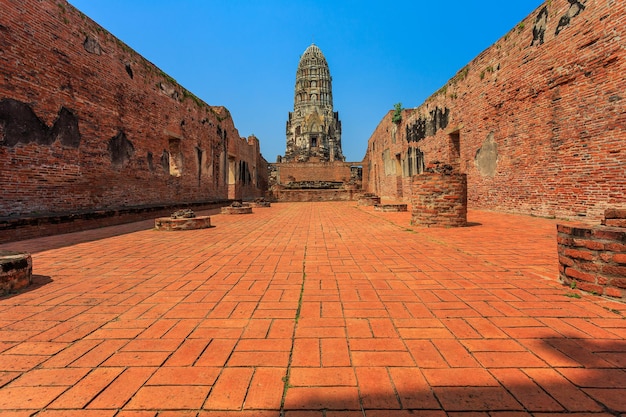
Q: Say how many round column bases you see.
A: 8